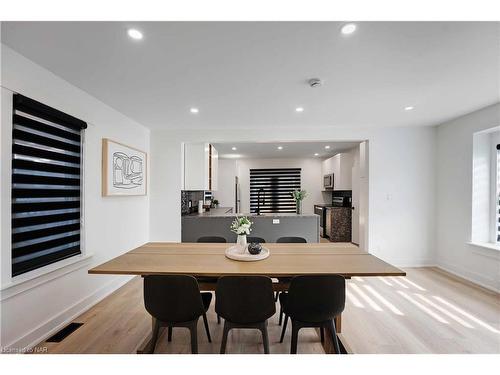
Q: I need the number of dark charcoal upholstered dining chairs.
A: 6